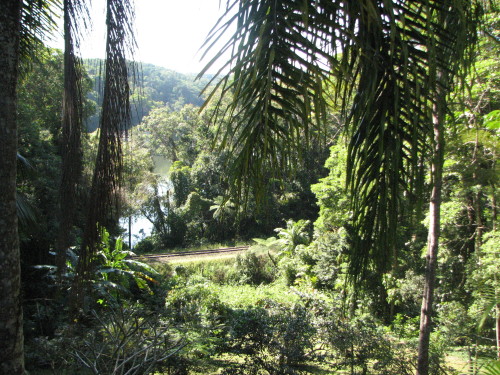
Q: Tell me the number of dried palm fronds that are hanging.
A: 2